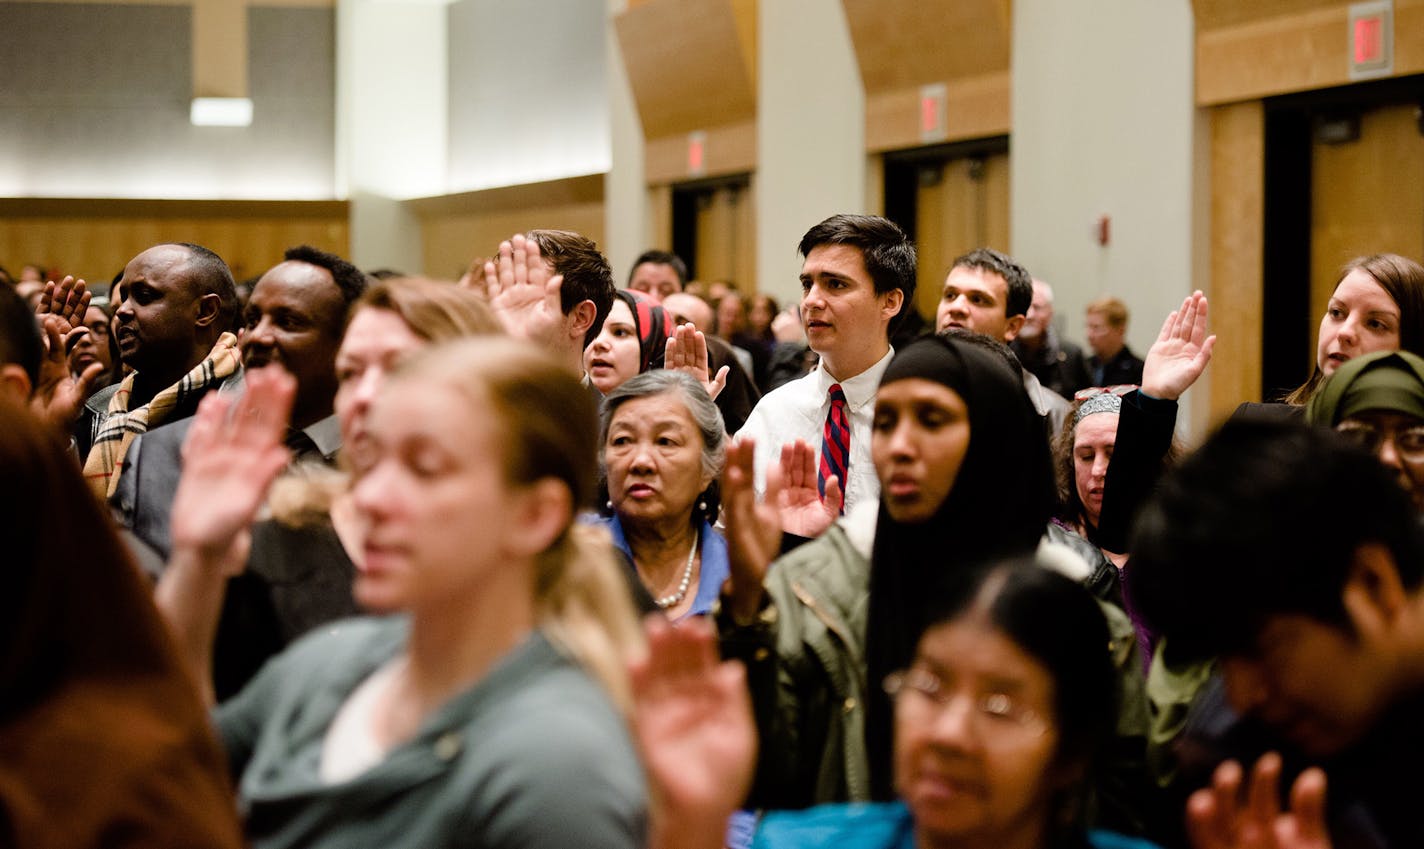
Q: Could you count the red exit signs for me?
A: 3